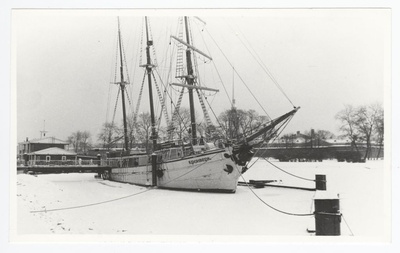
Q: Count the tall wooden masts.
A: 3